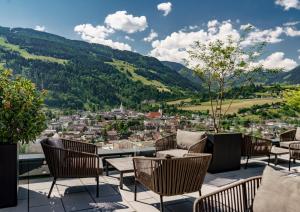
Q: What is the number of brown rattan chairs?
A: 7